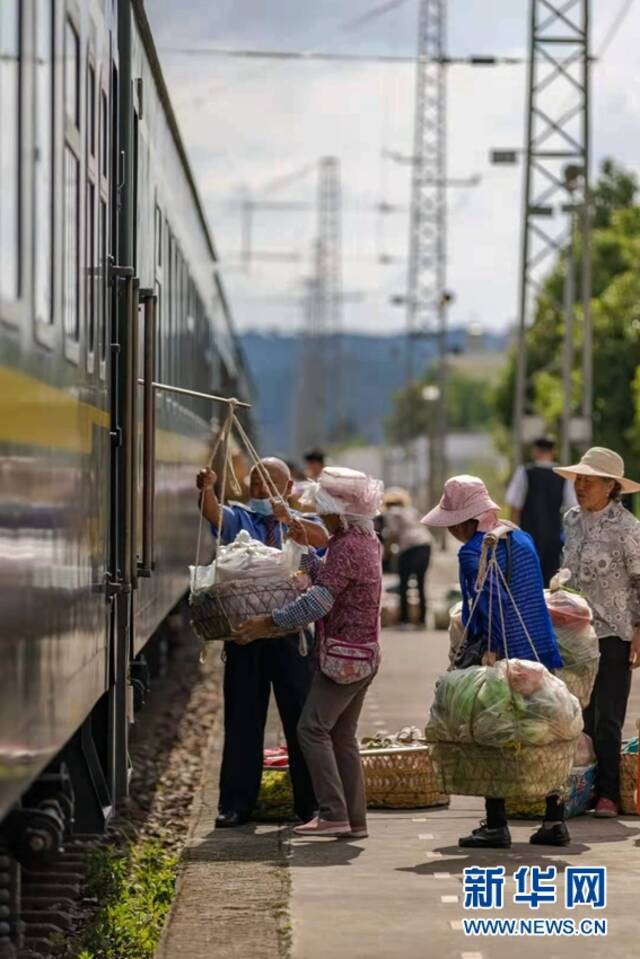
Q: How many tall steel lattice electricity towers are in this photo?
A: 3